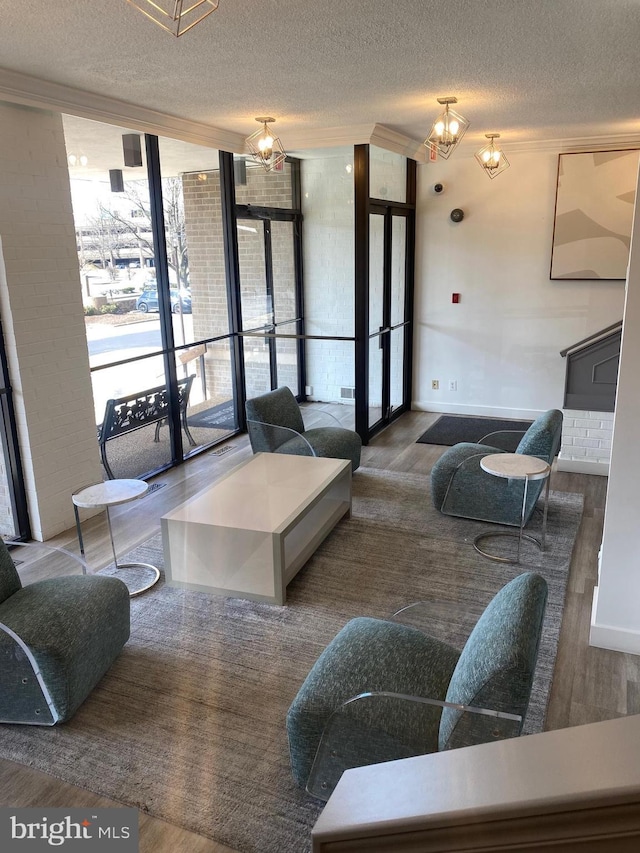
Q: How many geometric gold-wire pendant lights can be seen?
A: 4